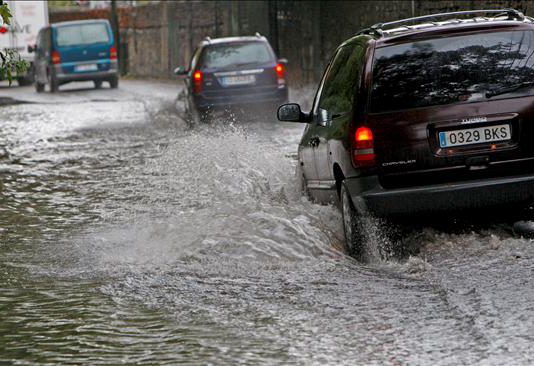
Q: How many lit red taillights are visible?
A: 3